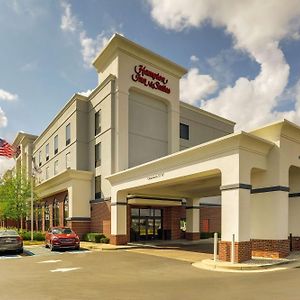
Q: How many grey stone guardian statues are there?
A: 0